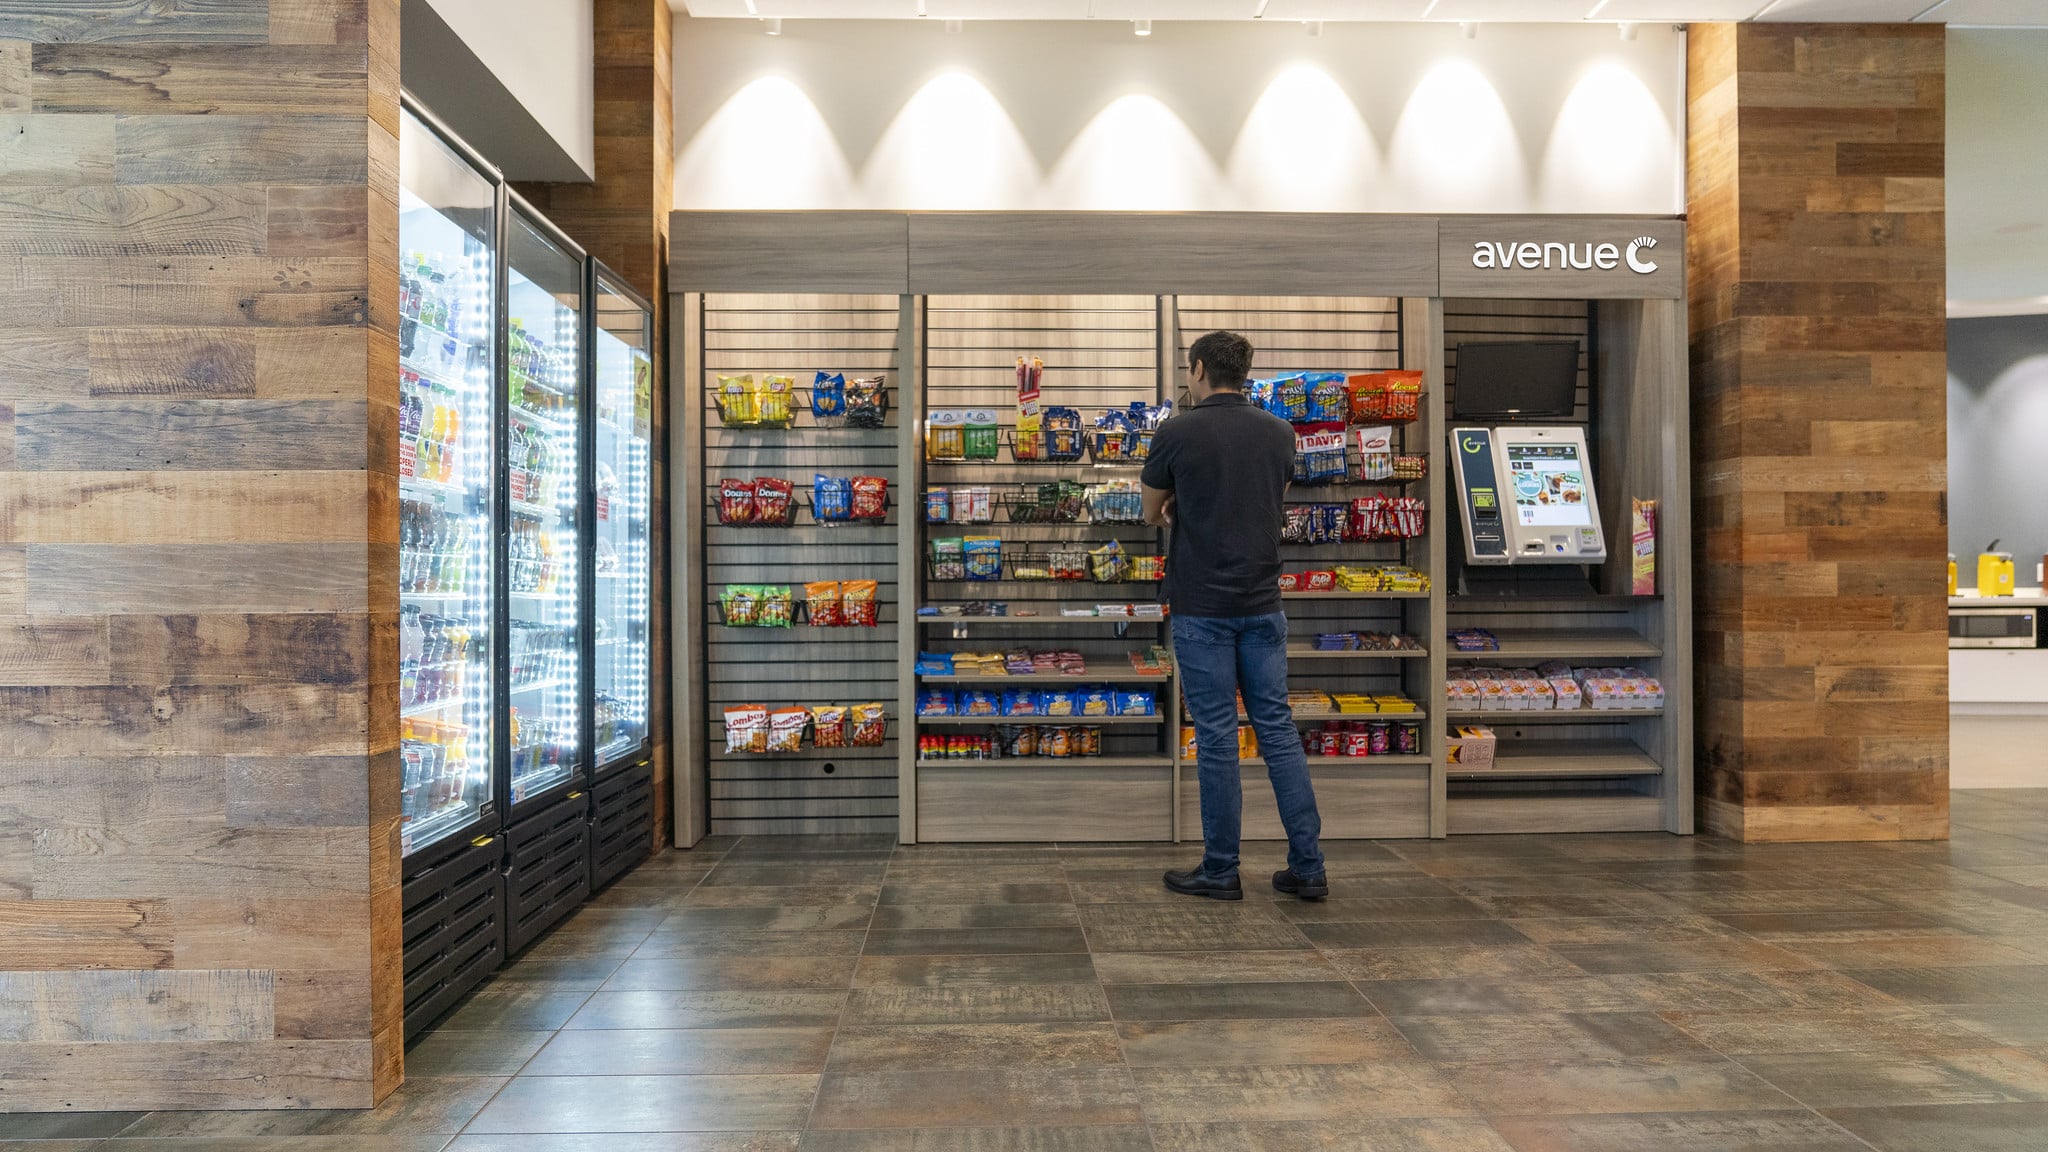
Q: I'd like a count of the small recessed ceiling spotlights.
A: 6